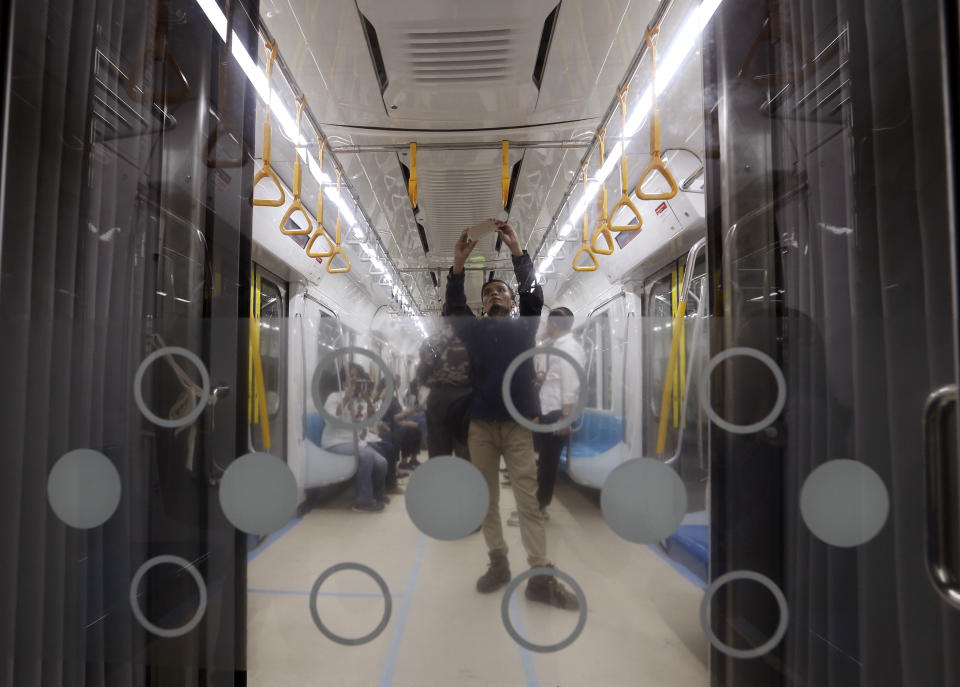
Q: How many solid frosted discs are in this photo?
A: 5